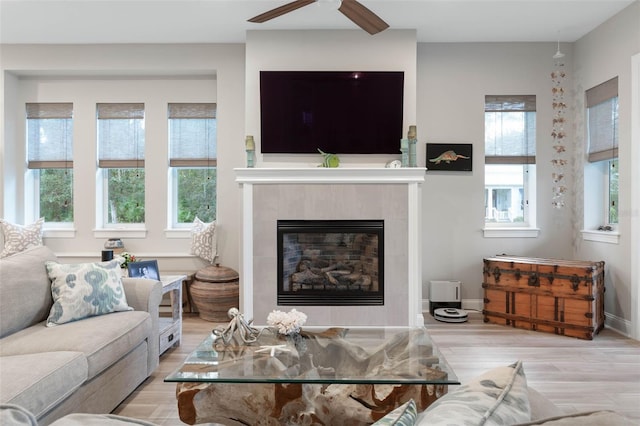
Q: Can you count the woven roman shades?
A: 5